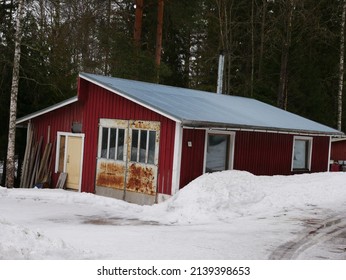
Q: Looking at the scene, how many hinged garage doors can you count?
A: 2